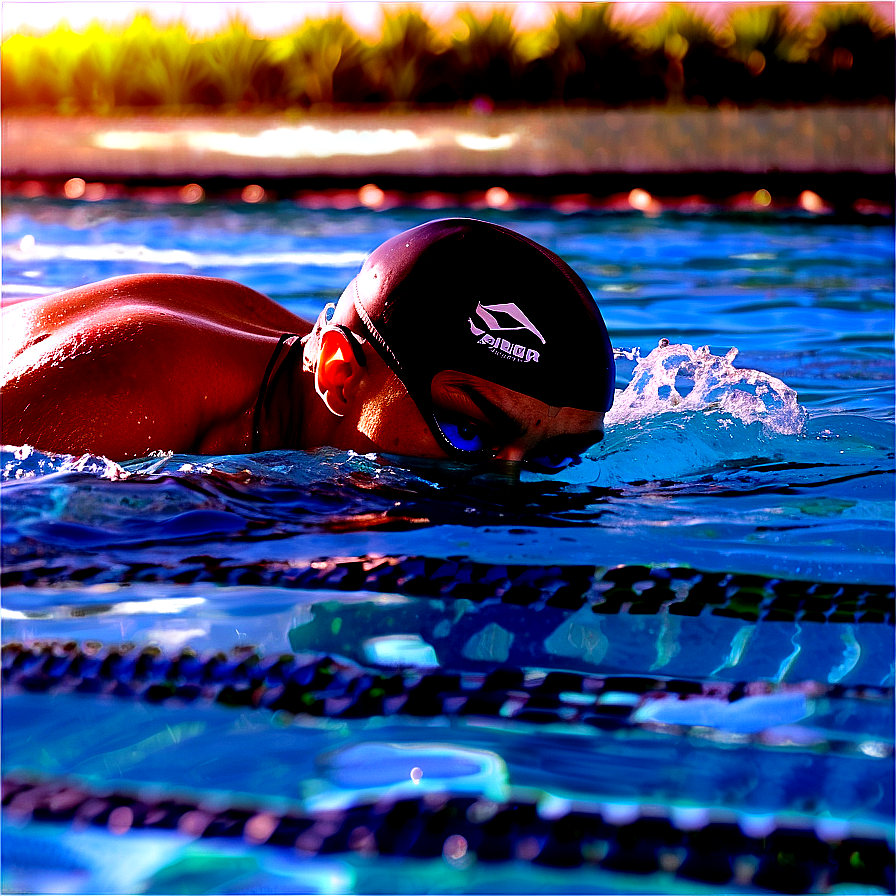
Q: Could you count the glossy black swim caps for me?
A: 1